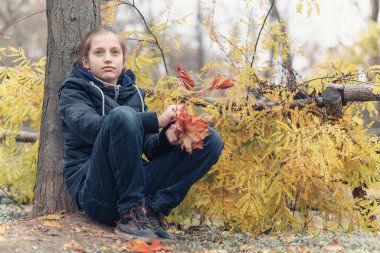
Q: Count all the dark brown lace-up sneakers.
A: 2